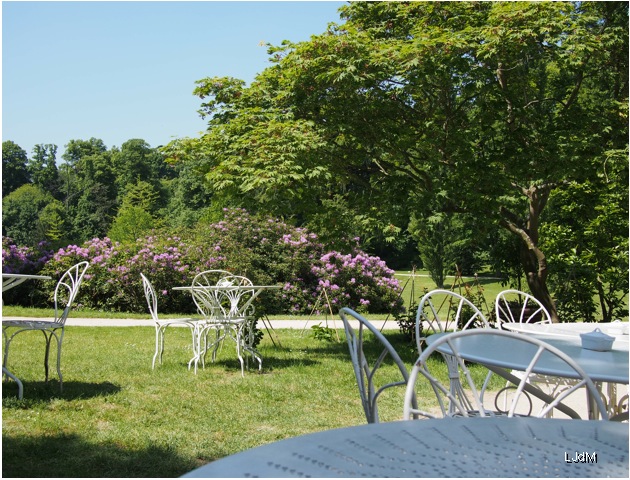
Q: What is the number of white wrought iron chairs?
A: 8